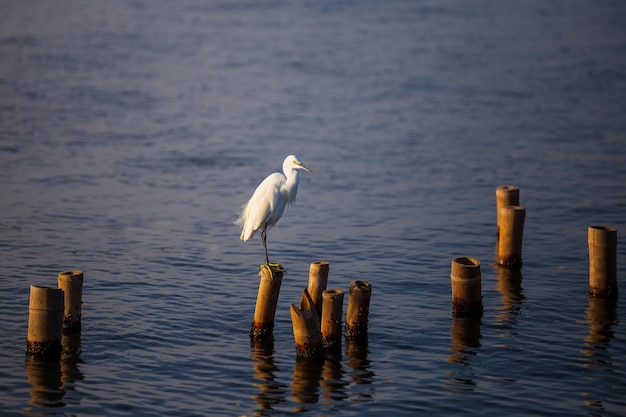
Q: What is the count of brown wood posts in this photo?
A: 11